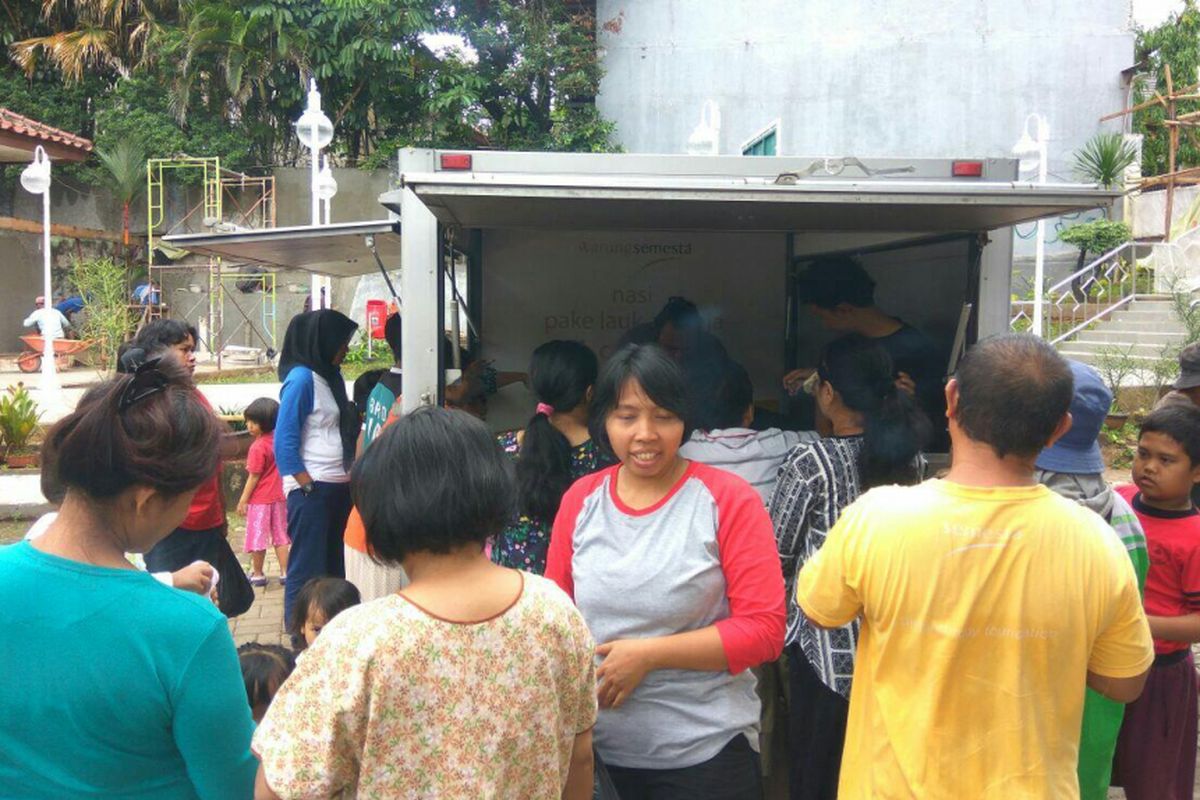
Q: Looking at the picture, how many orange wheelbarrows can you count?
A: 1